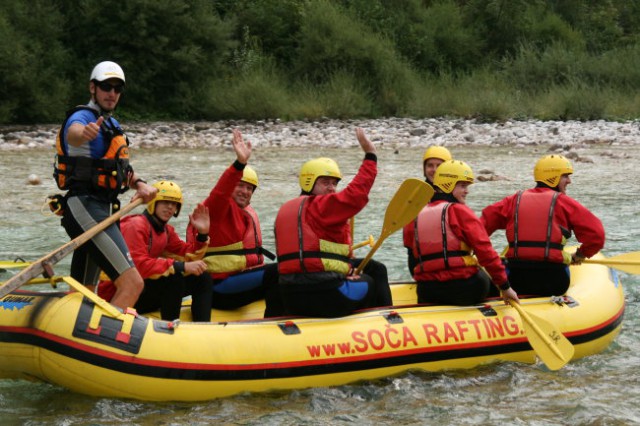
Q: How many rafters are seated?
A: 6